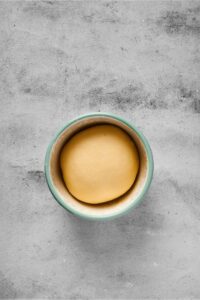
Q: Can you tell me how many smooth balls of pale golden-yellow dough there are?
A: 1